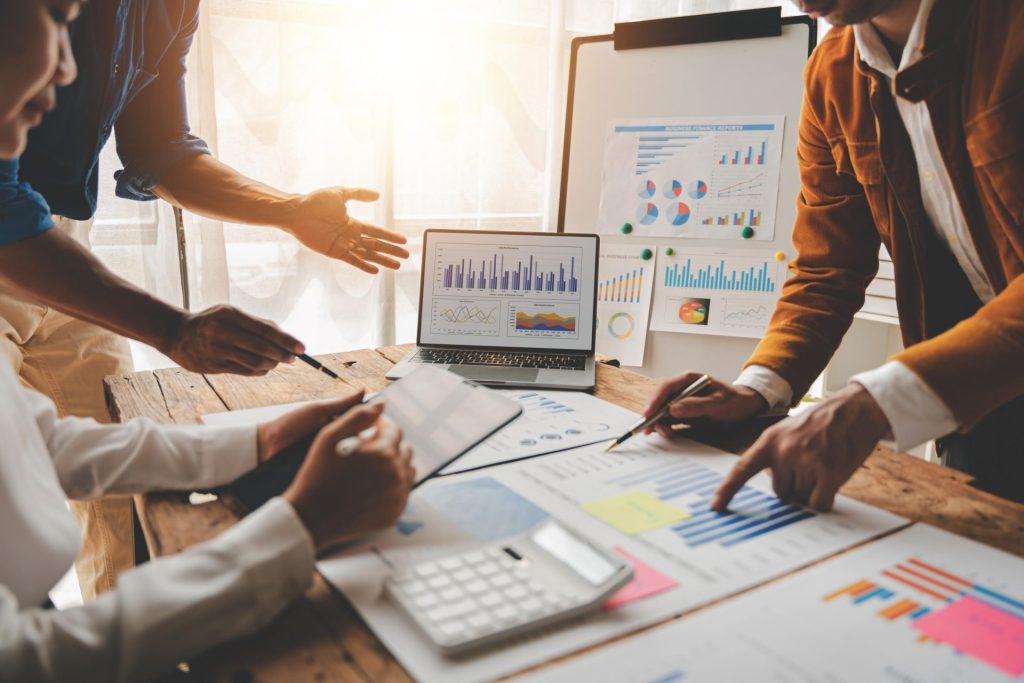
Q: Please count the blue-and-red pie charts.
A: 5